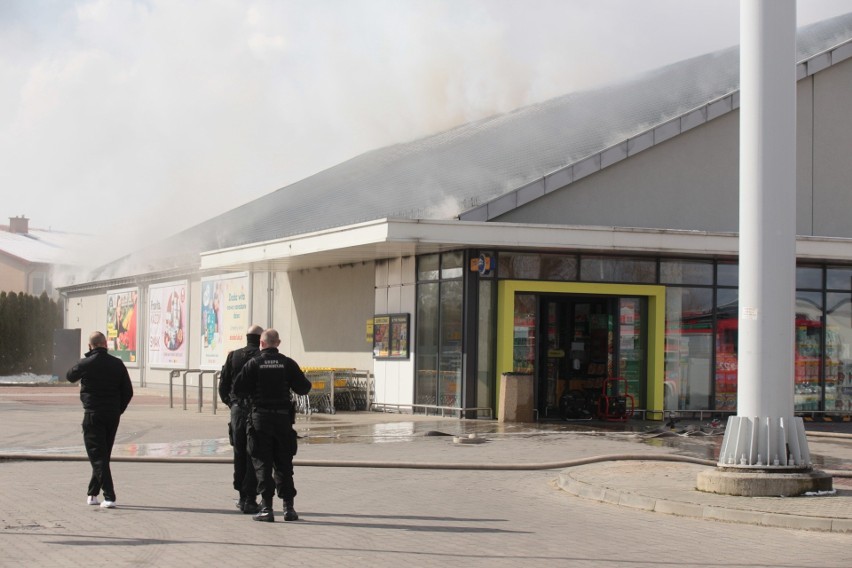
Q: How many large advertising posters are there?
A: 3